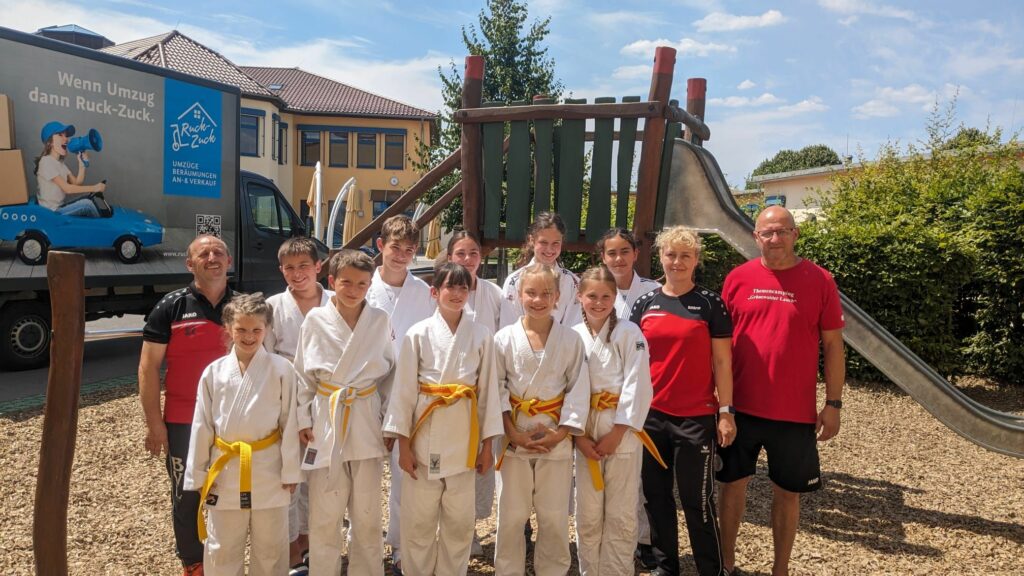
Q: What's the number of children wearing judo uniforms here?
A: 10